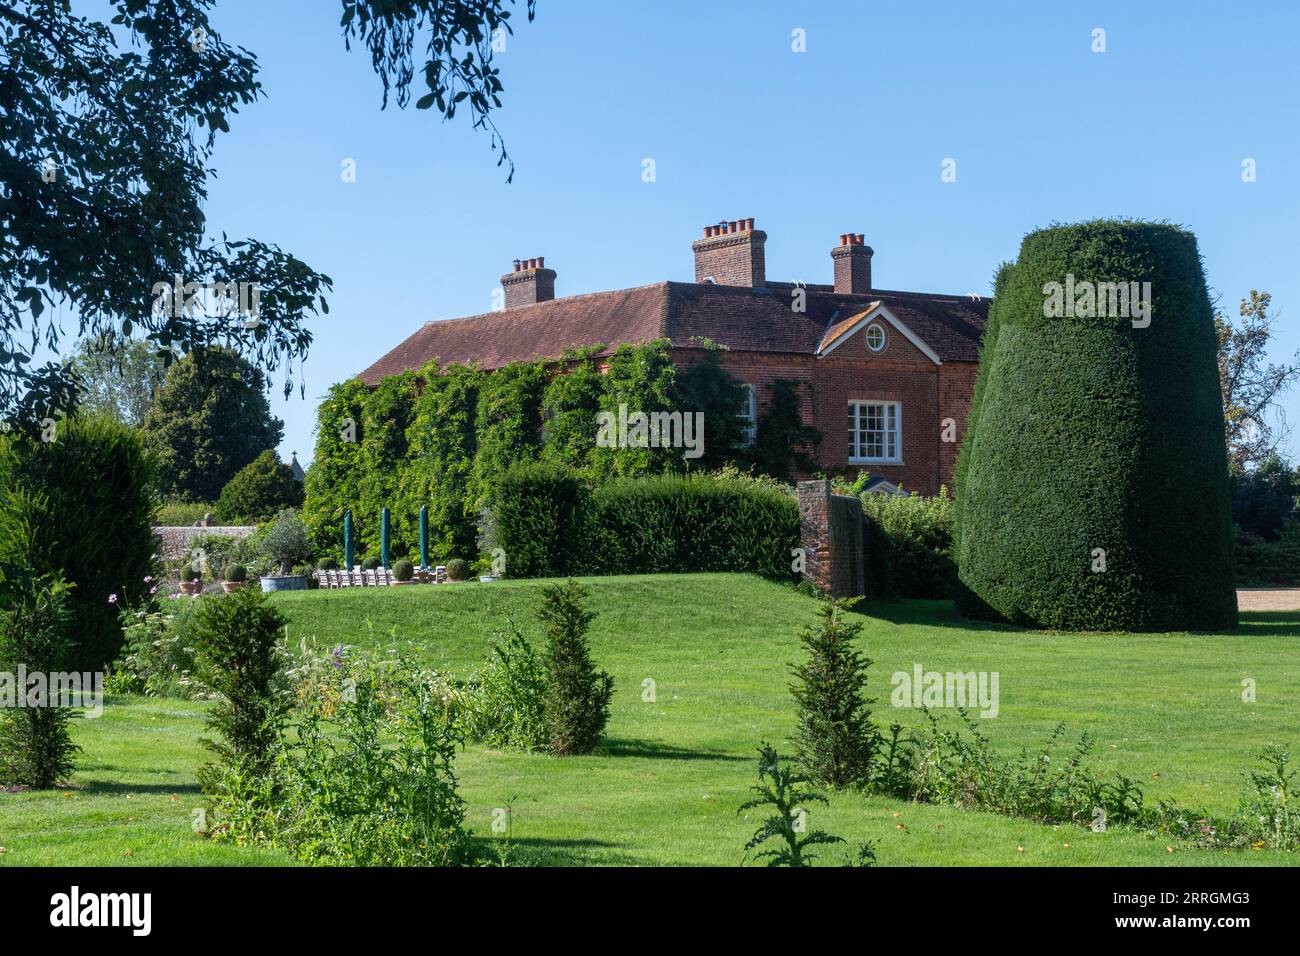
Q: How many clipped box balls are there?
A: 6